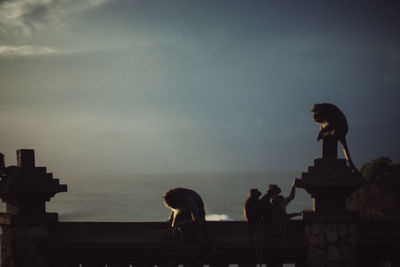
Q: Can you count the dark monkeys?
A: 5